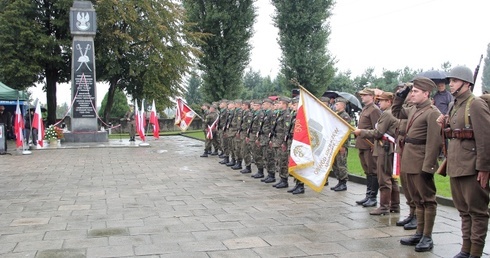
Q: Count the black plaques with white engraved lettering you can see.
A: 1